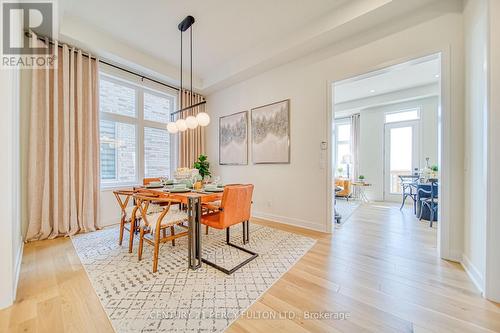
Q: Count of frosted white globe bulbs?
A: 4